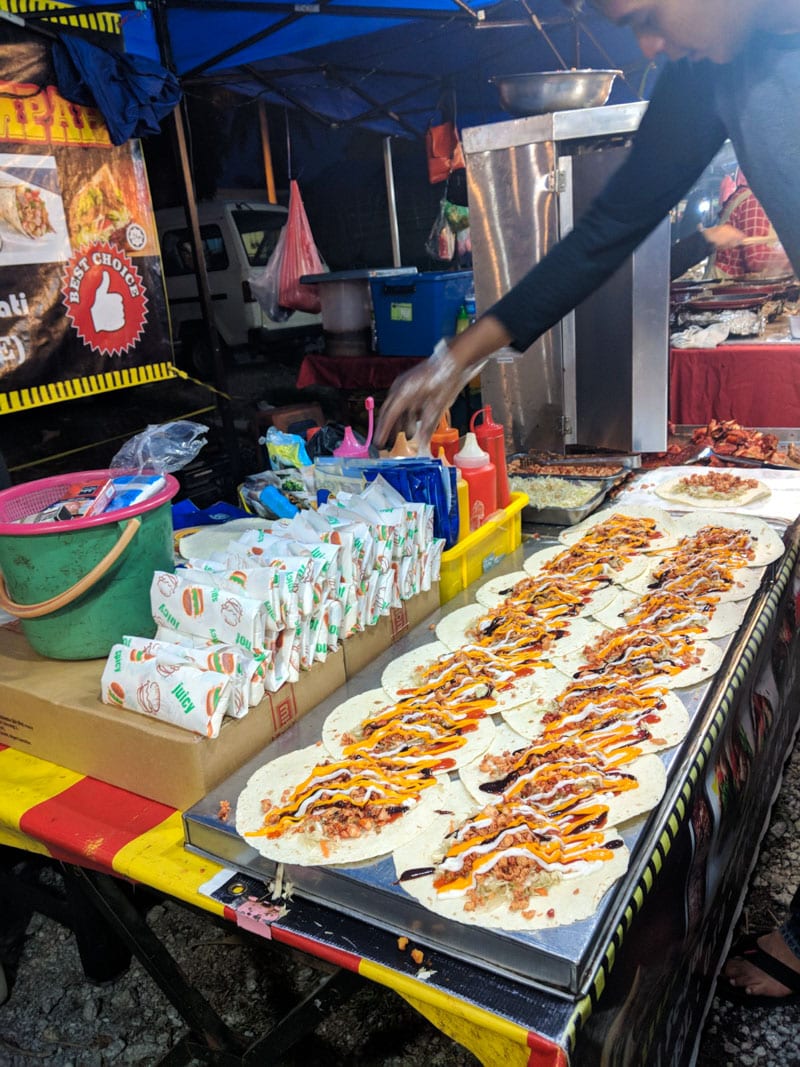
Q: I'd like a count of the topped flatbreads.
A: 15